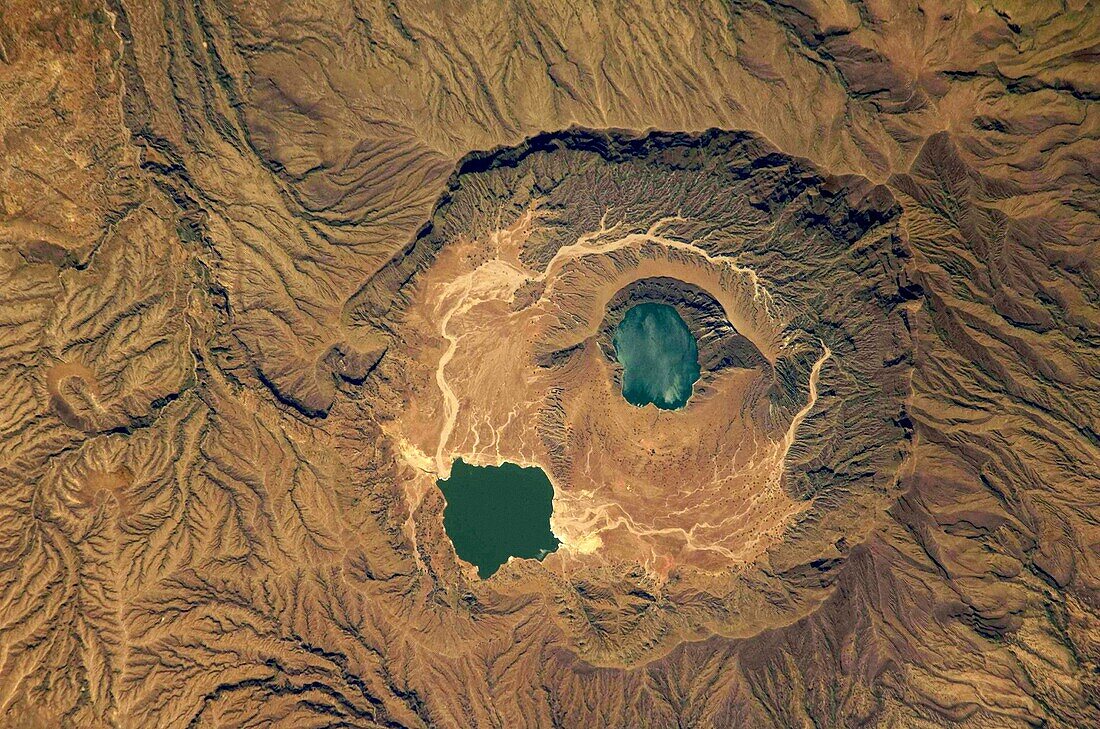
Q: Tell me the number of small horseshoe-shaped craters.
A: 2